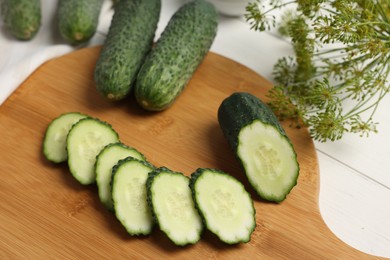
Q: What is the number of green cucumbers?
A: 5